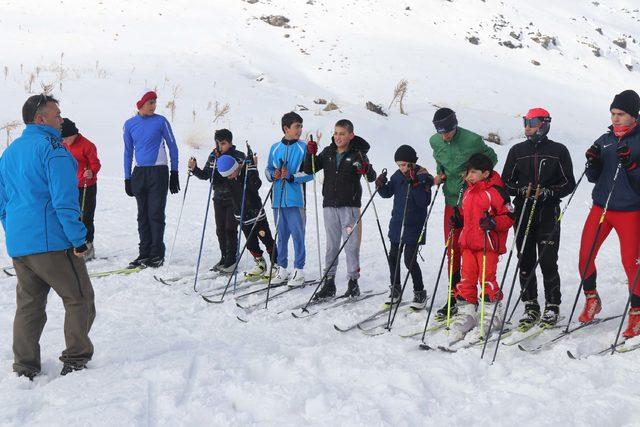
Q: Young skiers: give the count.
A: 11